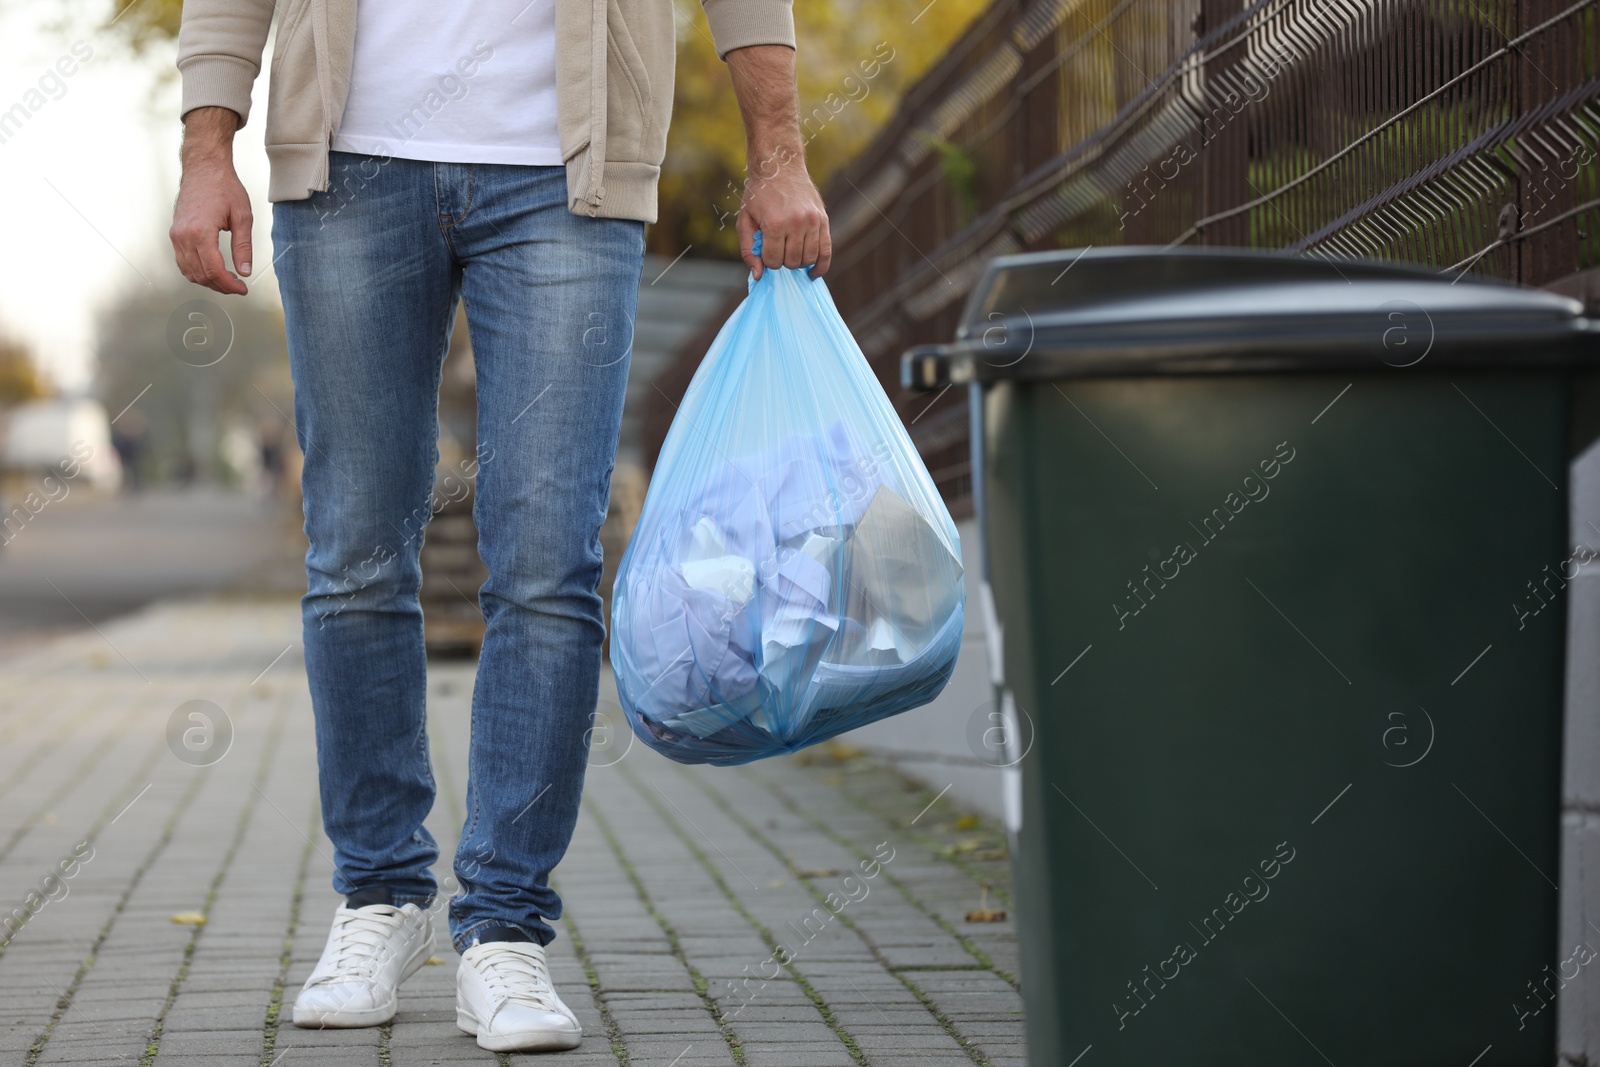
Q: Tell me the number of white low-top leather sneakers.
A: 2